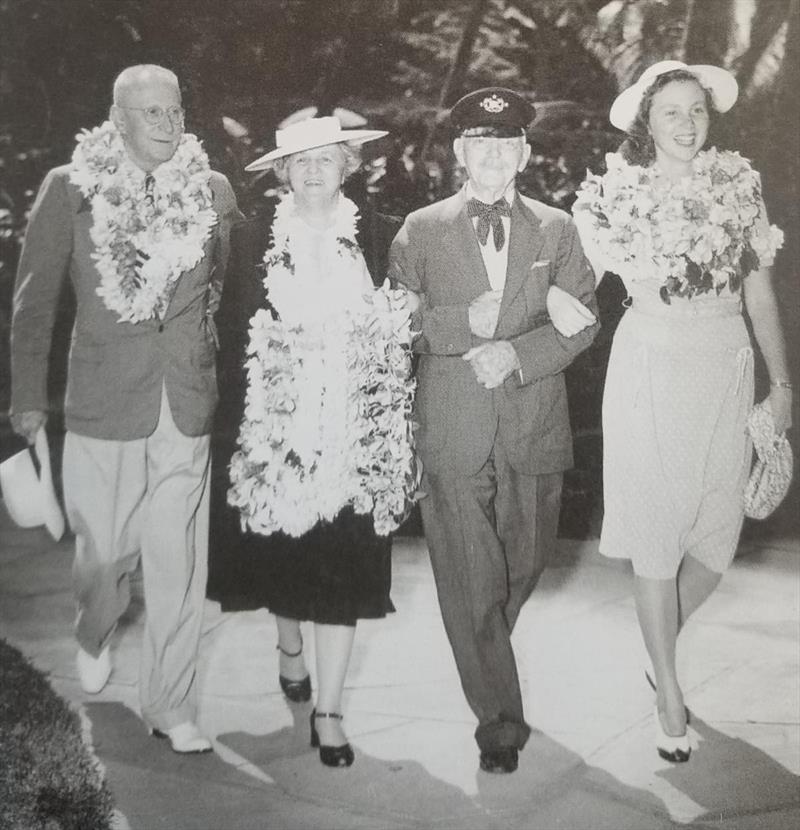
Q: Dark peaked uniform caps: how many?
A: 1